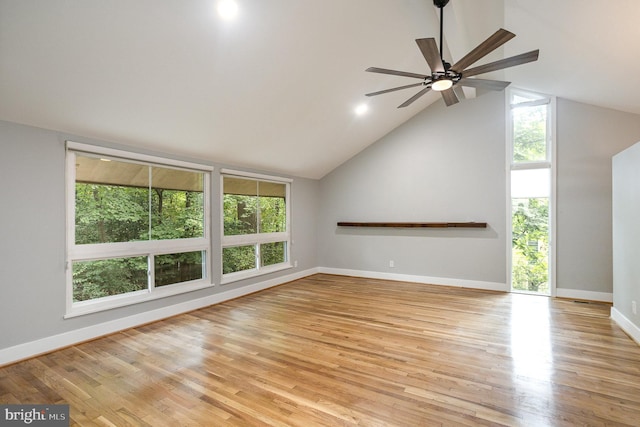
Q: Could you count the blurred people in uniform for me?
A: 0